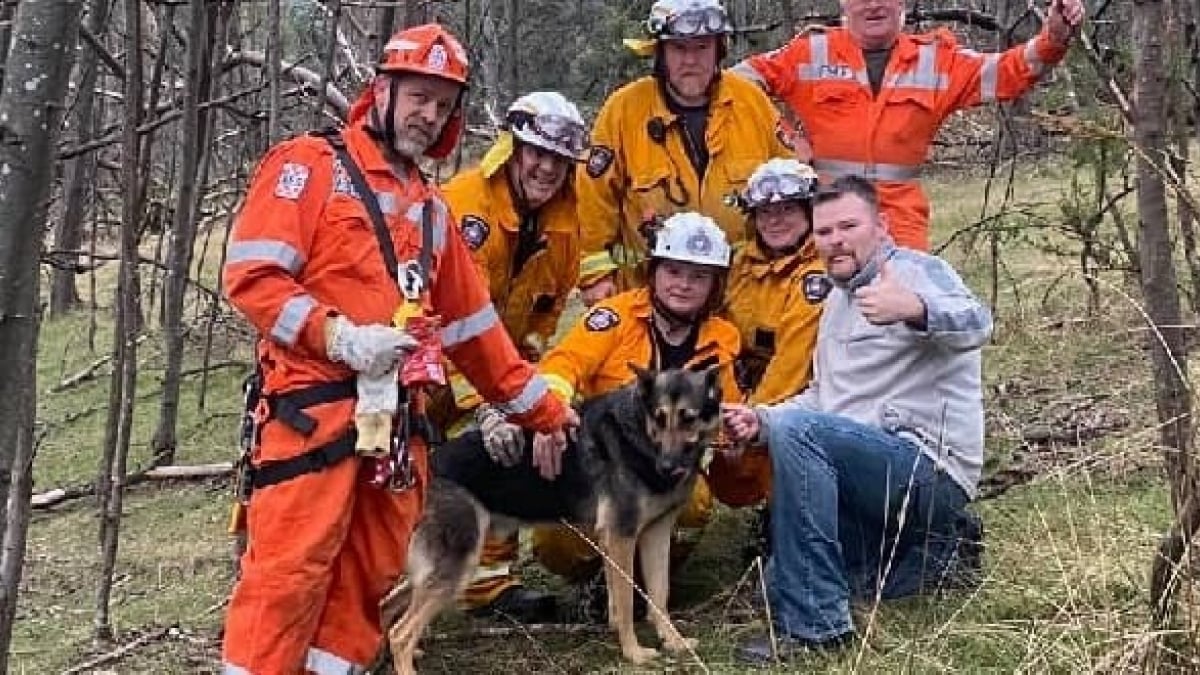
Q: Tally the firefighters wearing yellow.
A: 4